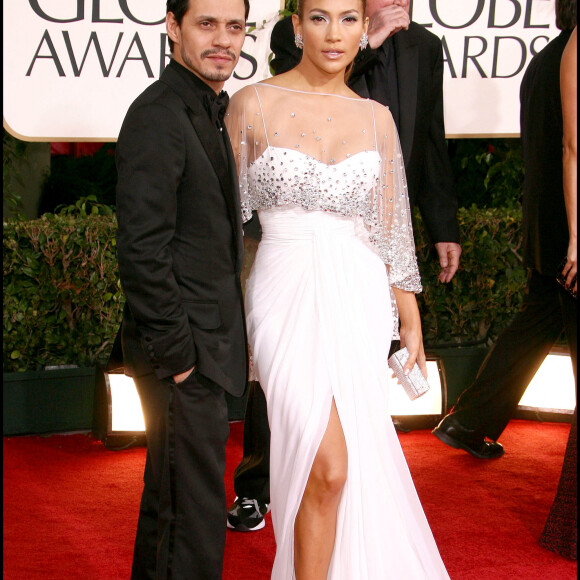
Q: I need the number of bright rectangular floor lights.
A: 3